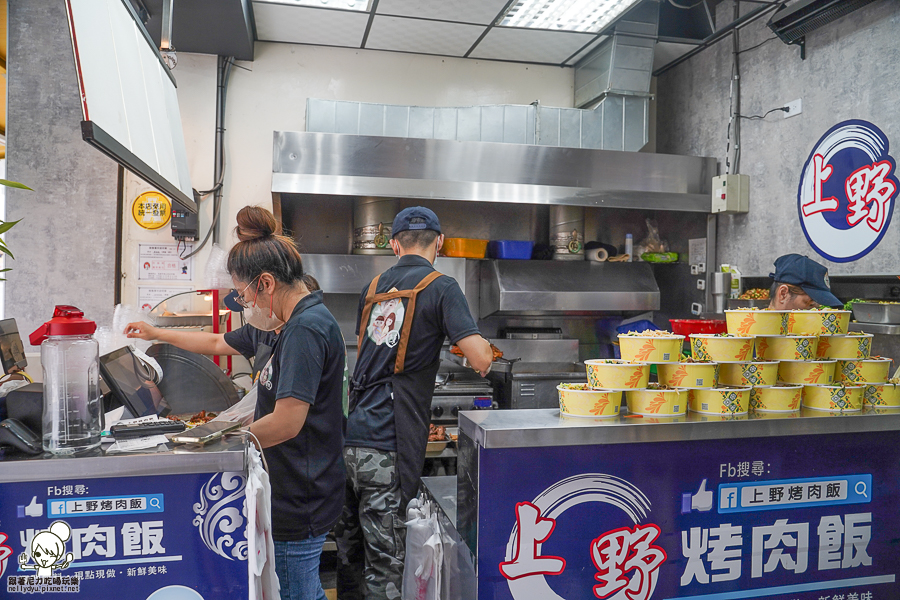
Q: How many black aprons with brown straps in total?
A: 1